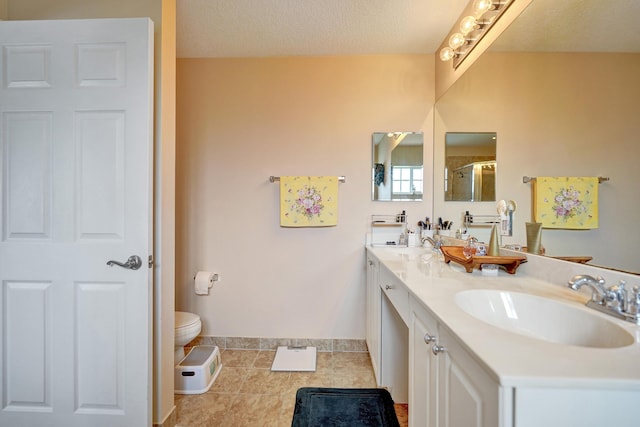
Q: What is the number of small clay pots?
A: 0